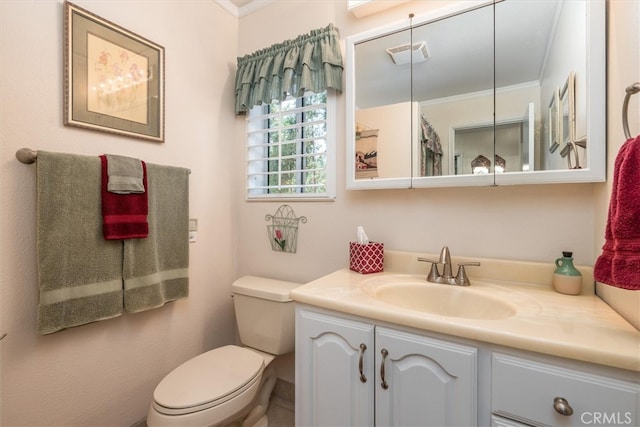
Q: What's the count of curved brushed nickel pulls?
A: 2